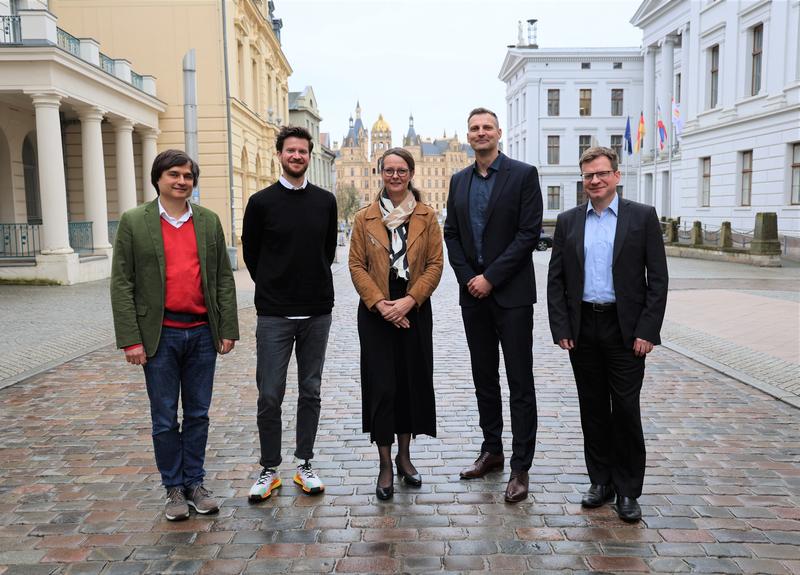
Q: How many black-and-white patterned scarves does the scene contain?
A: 1